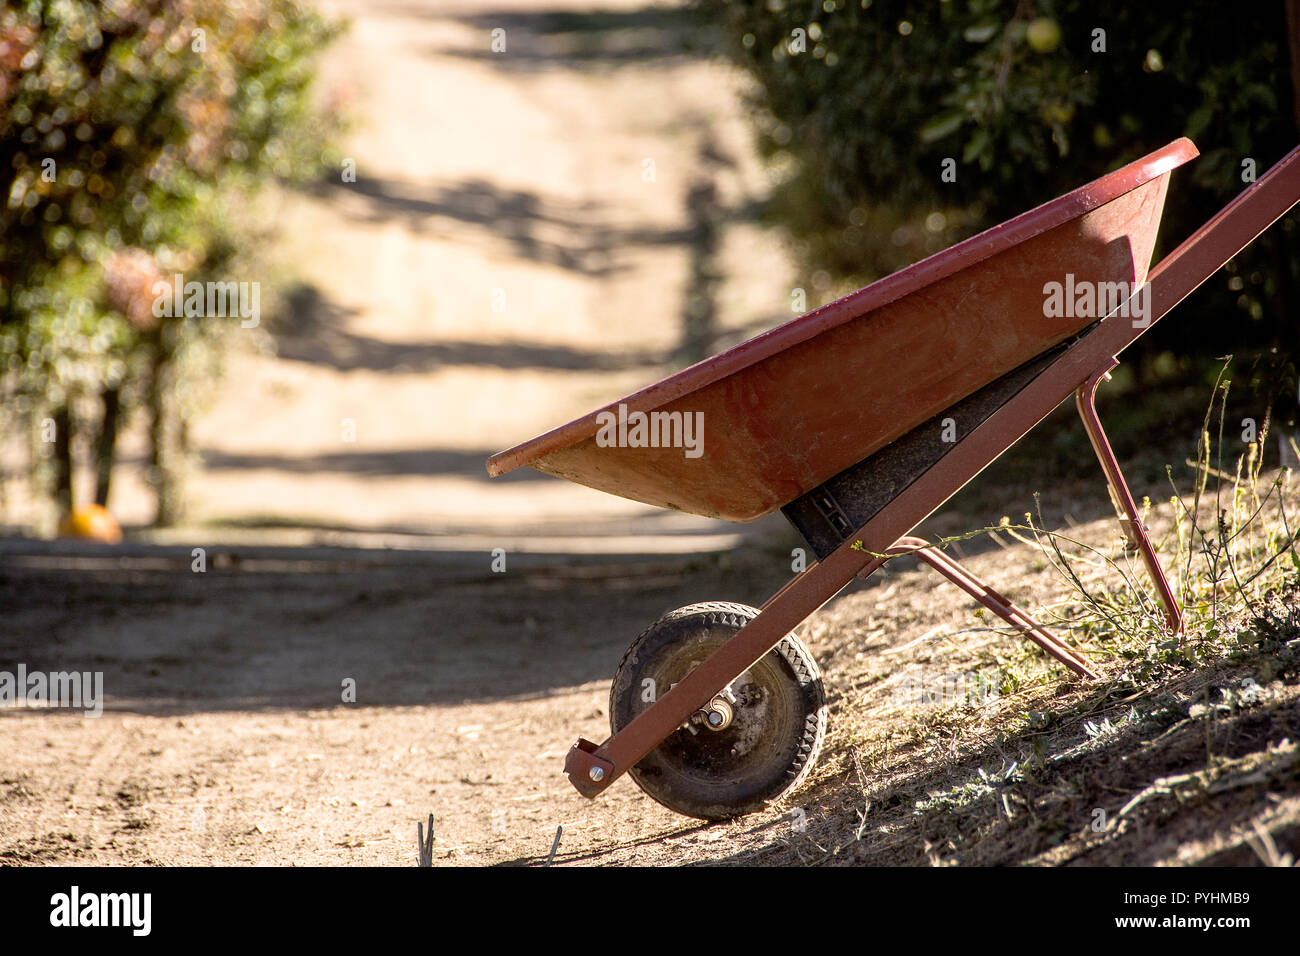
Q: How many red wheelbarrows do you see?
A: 1